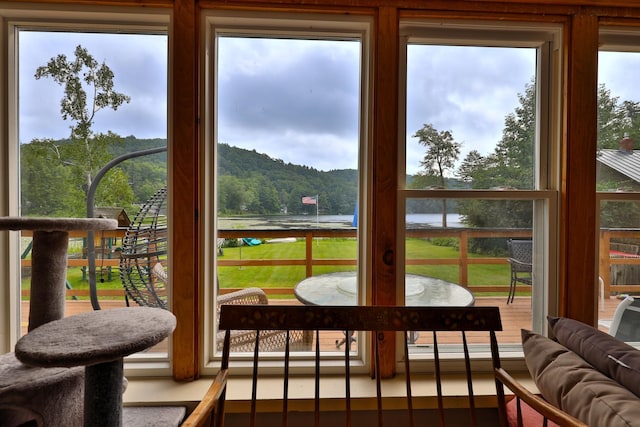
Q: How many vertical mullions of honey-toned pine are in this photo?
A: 3